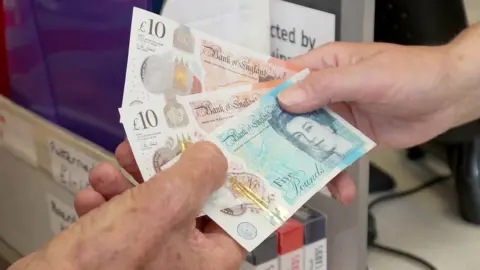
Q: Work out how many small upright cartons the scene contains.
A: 3